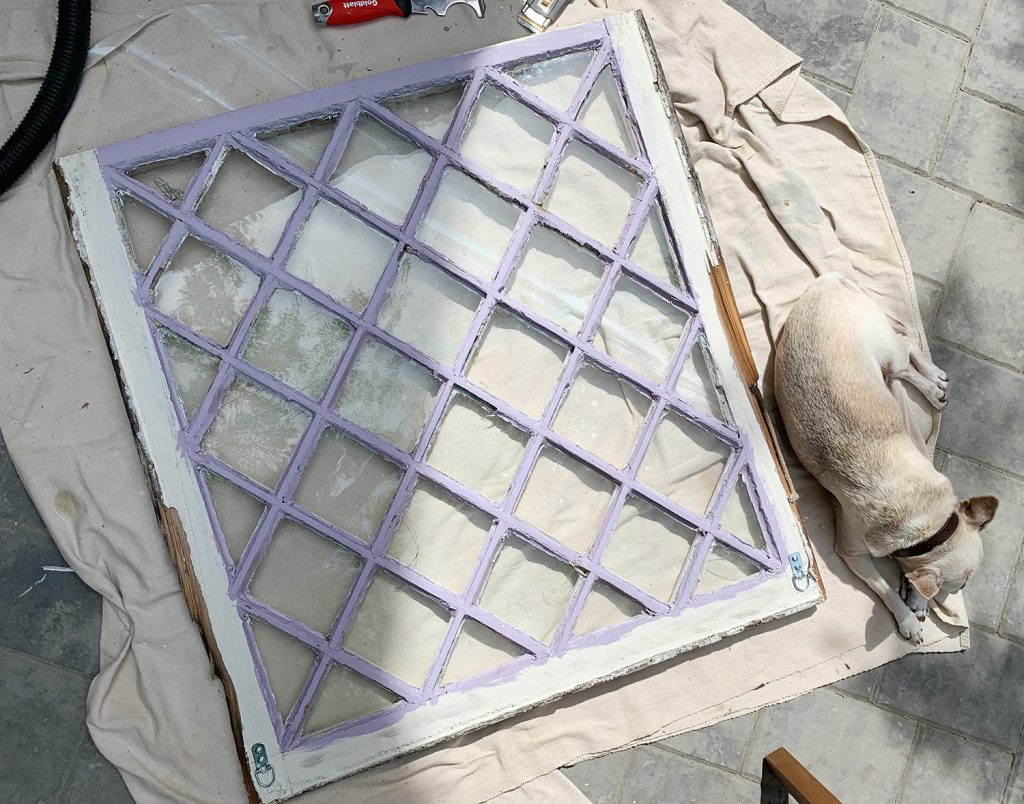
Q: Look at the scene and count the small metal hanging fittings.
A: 2